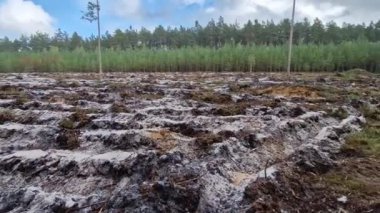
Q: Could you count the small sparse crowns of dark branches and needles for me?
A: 1